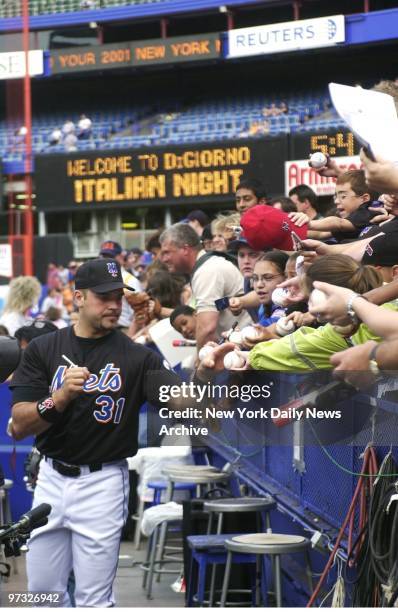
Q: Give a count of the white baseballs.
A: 8